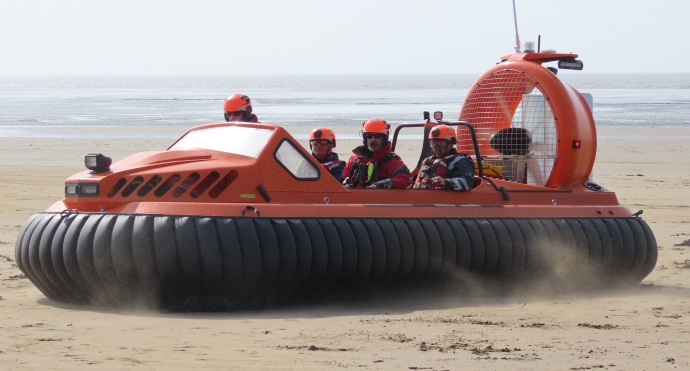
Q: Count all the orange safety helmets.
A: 4